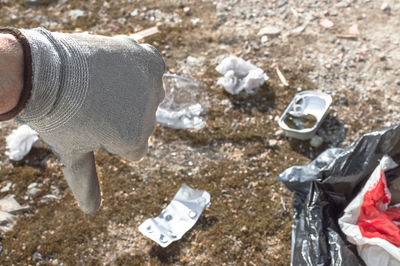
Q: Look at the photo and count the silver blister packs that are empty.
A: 1